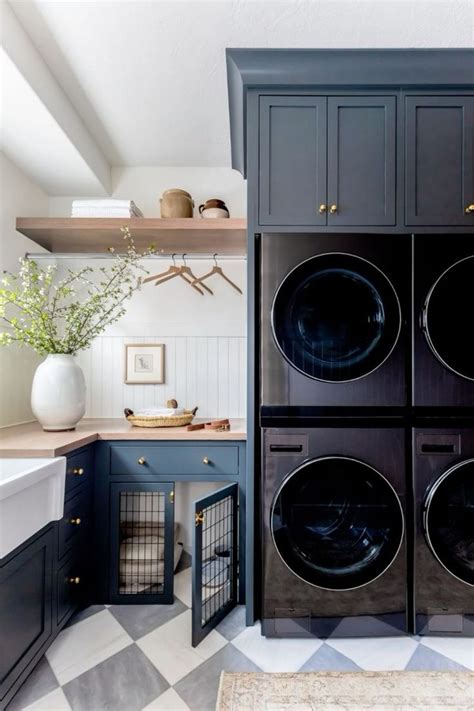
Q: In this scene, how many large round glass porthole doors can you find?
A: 4